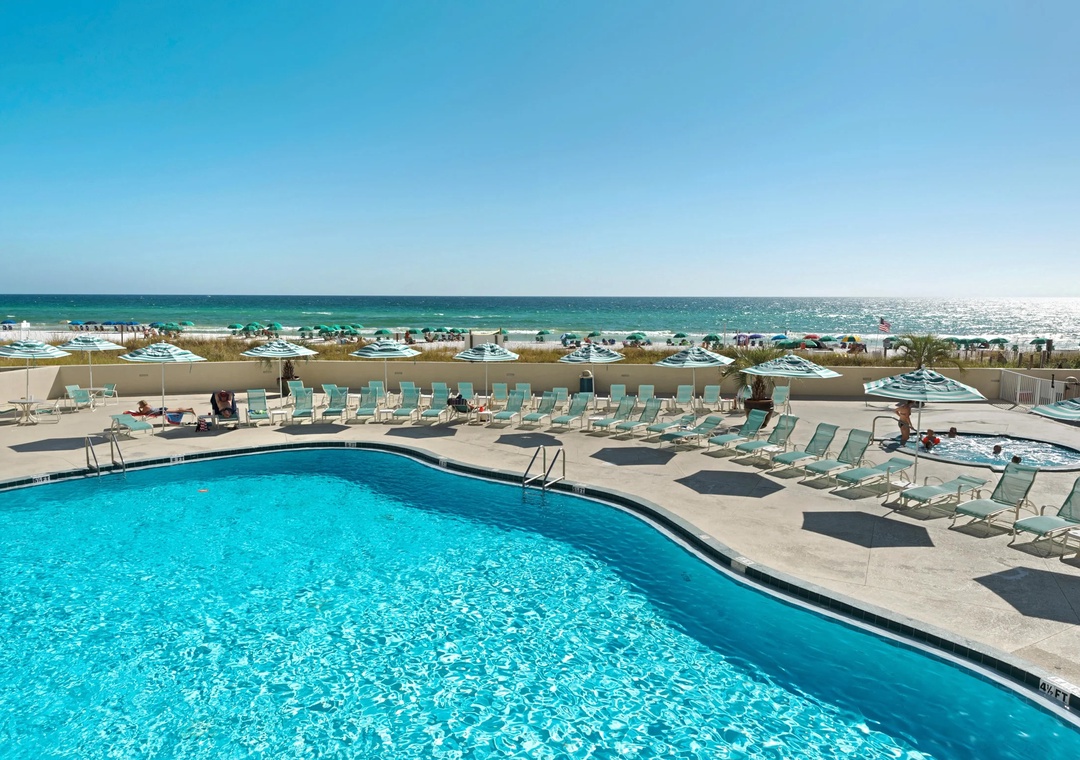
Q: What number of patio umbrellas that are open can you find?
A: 11